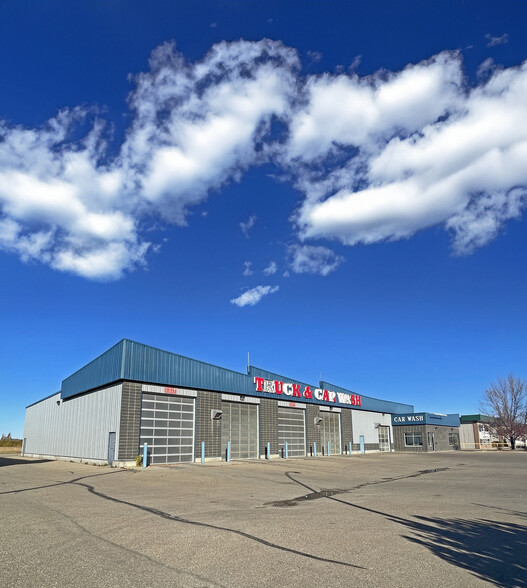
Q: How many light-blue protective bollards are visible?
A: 8